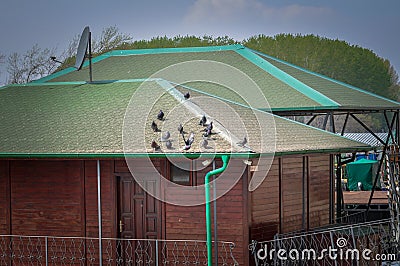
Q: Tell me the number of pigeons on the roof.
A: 13